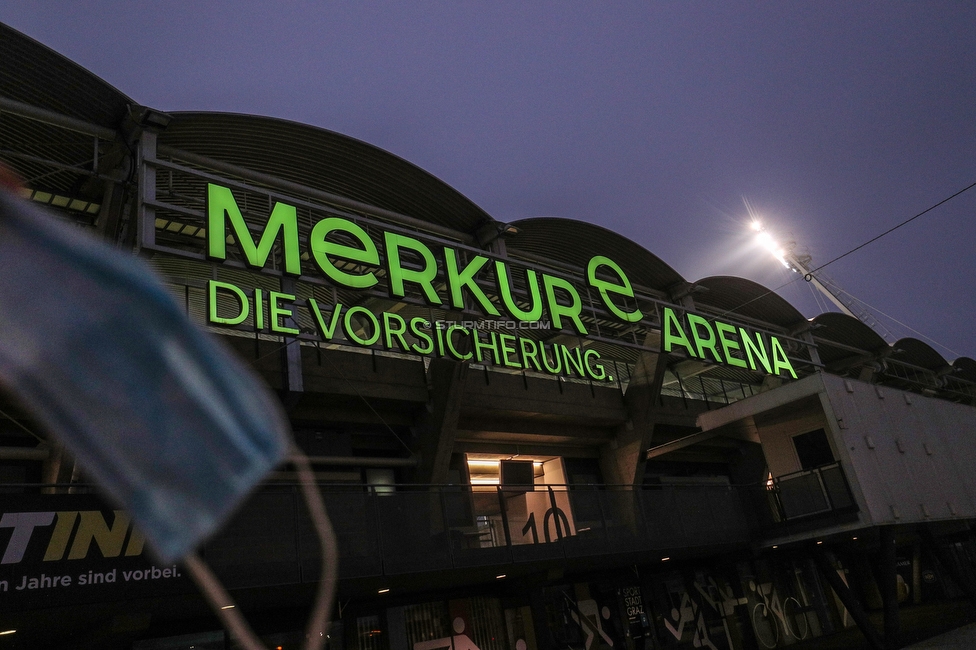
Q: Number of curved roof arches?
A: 7